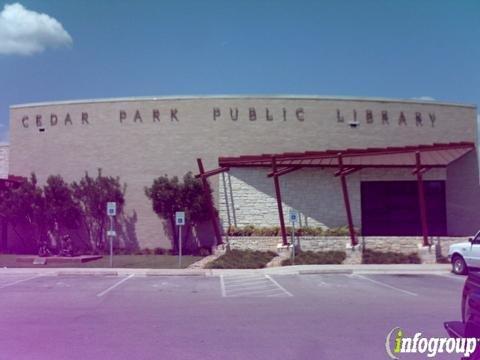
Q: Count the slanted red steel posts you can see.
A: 4